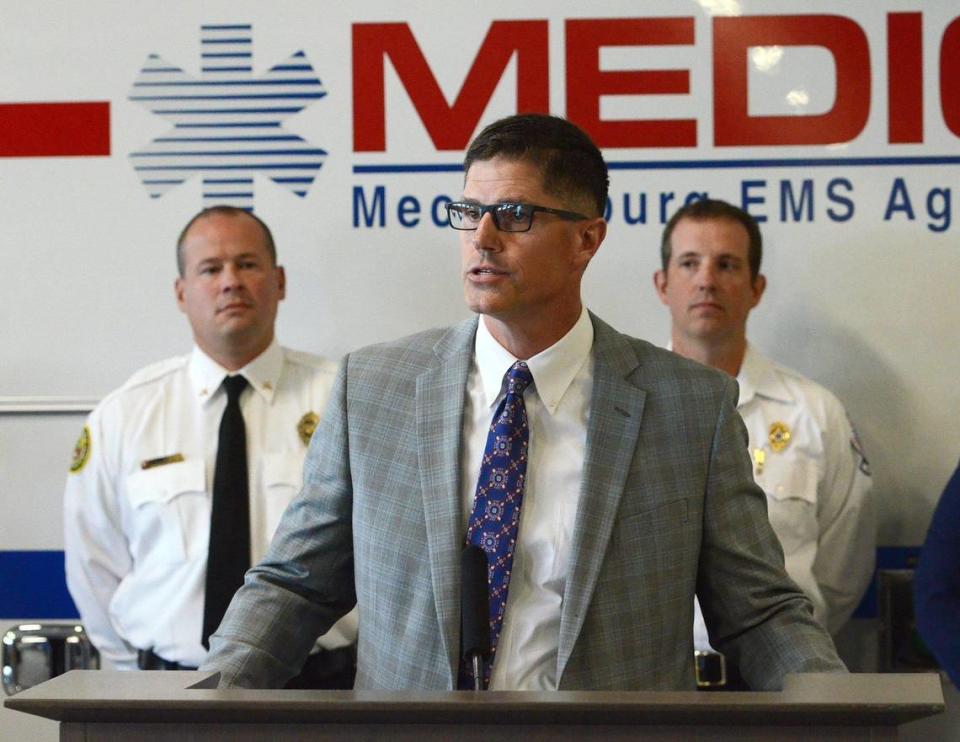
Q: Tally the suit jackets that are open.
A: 1